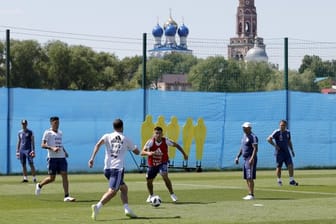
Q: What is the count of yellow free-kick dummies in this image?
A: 5